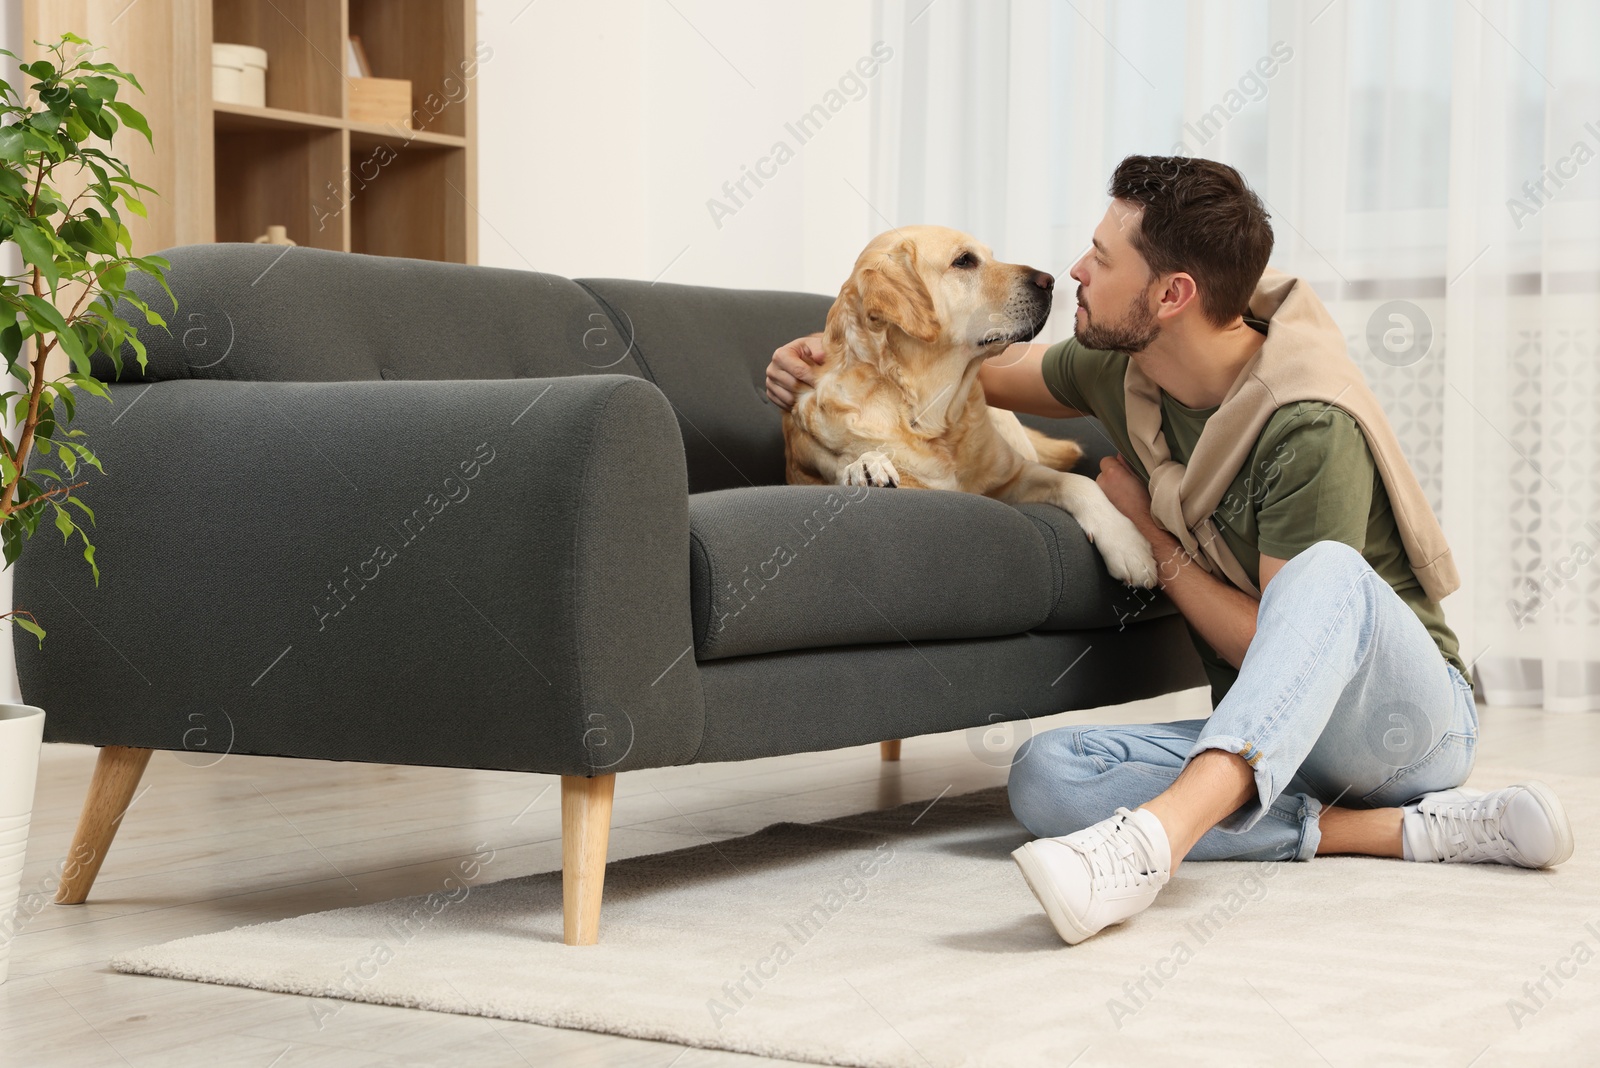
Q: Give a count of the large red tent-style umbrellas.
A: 0